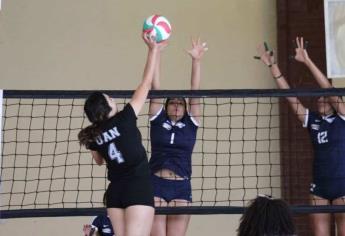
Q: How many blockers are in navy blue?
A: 2